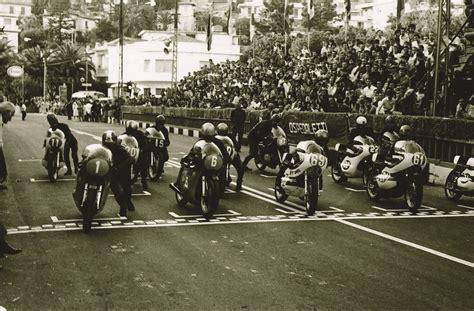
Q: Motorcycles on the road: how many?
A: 12